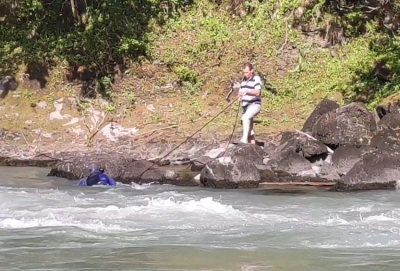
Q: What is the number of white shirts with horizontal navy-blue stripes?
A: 1